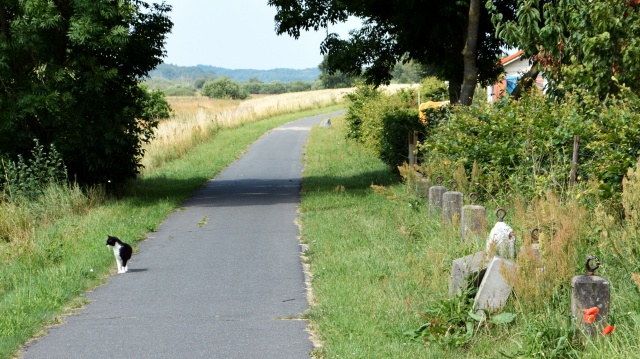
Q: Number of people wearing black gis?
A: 0